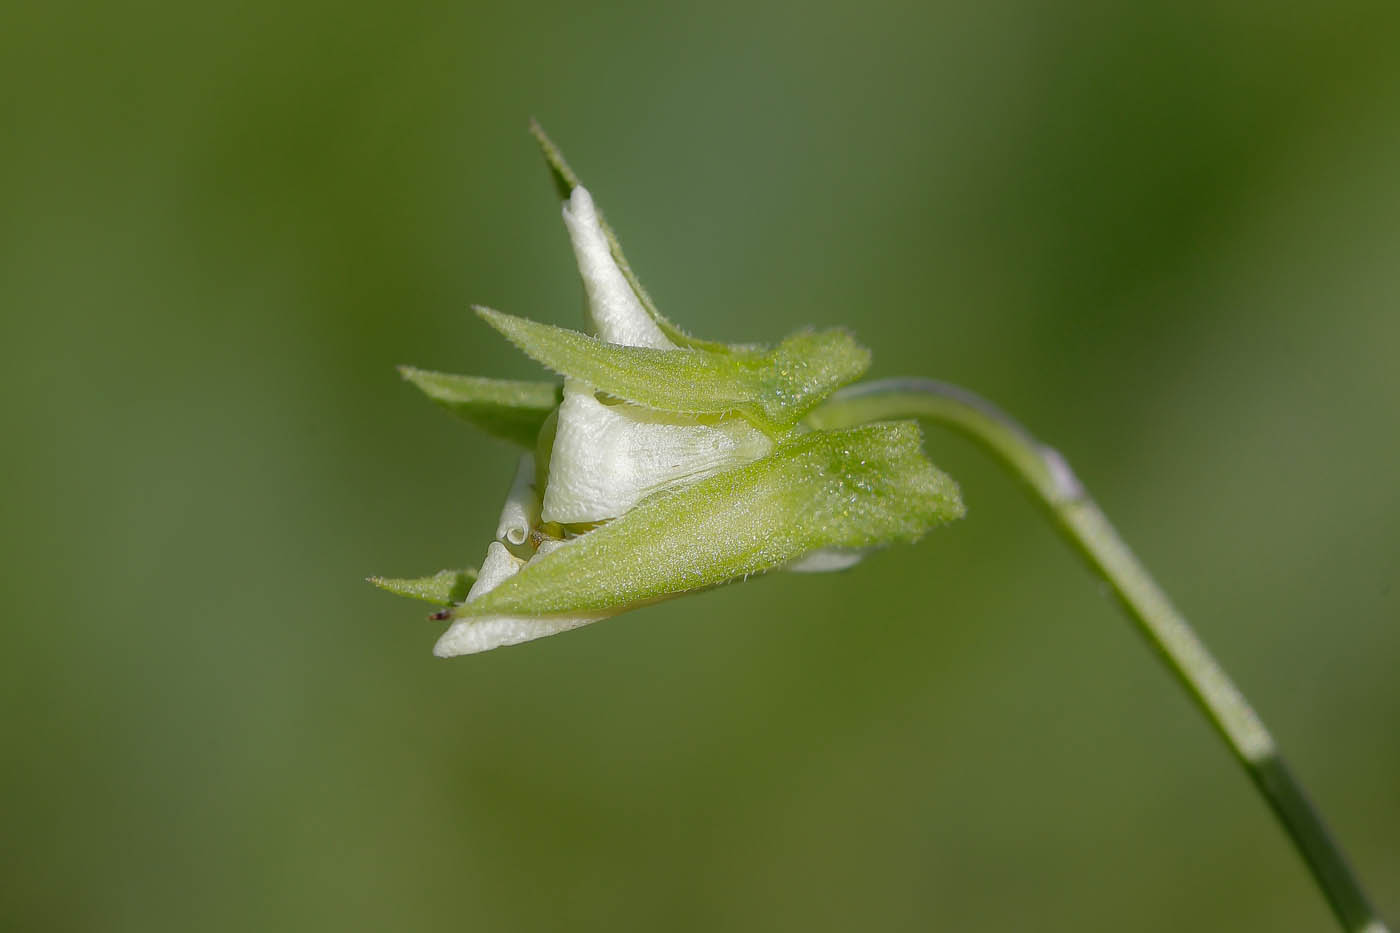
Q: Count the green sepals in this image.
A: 5